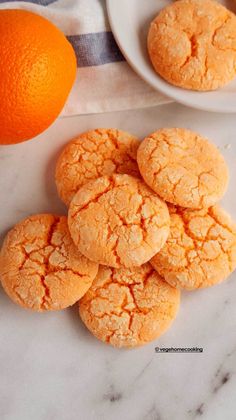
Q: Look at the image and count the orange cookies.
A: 7